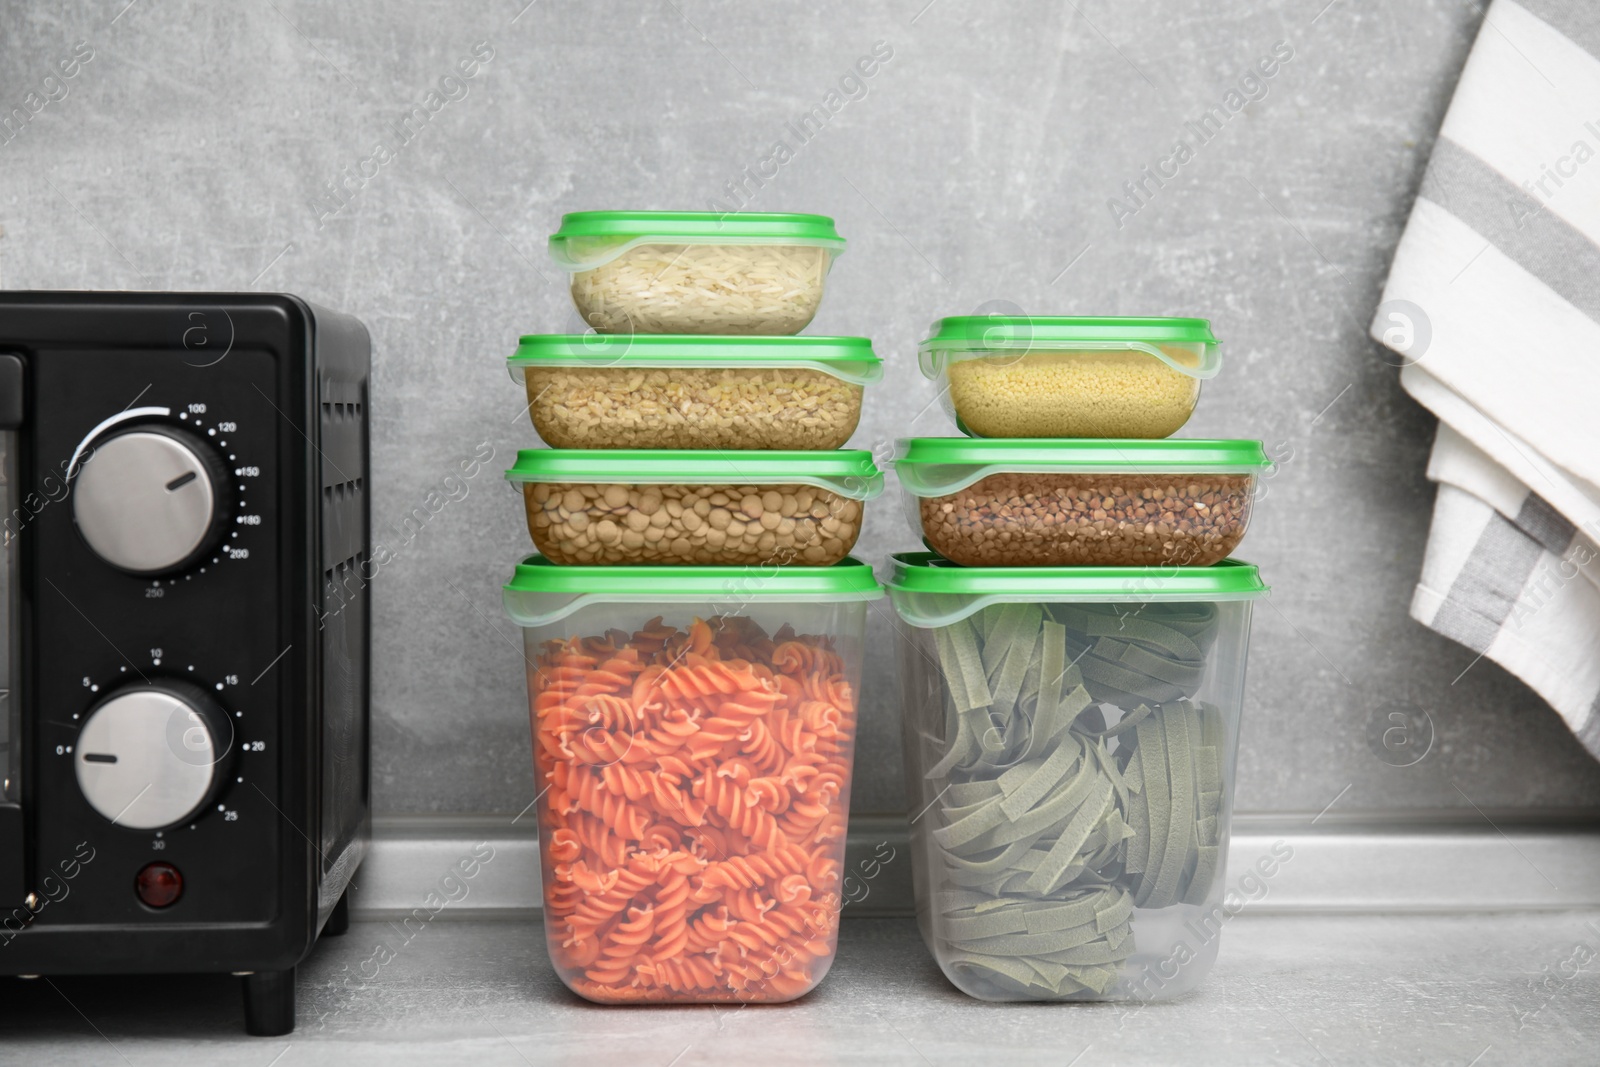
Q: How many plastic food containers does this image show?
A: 7